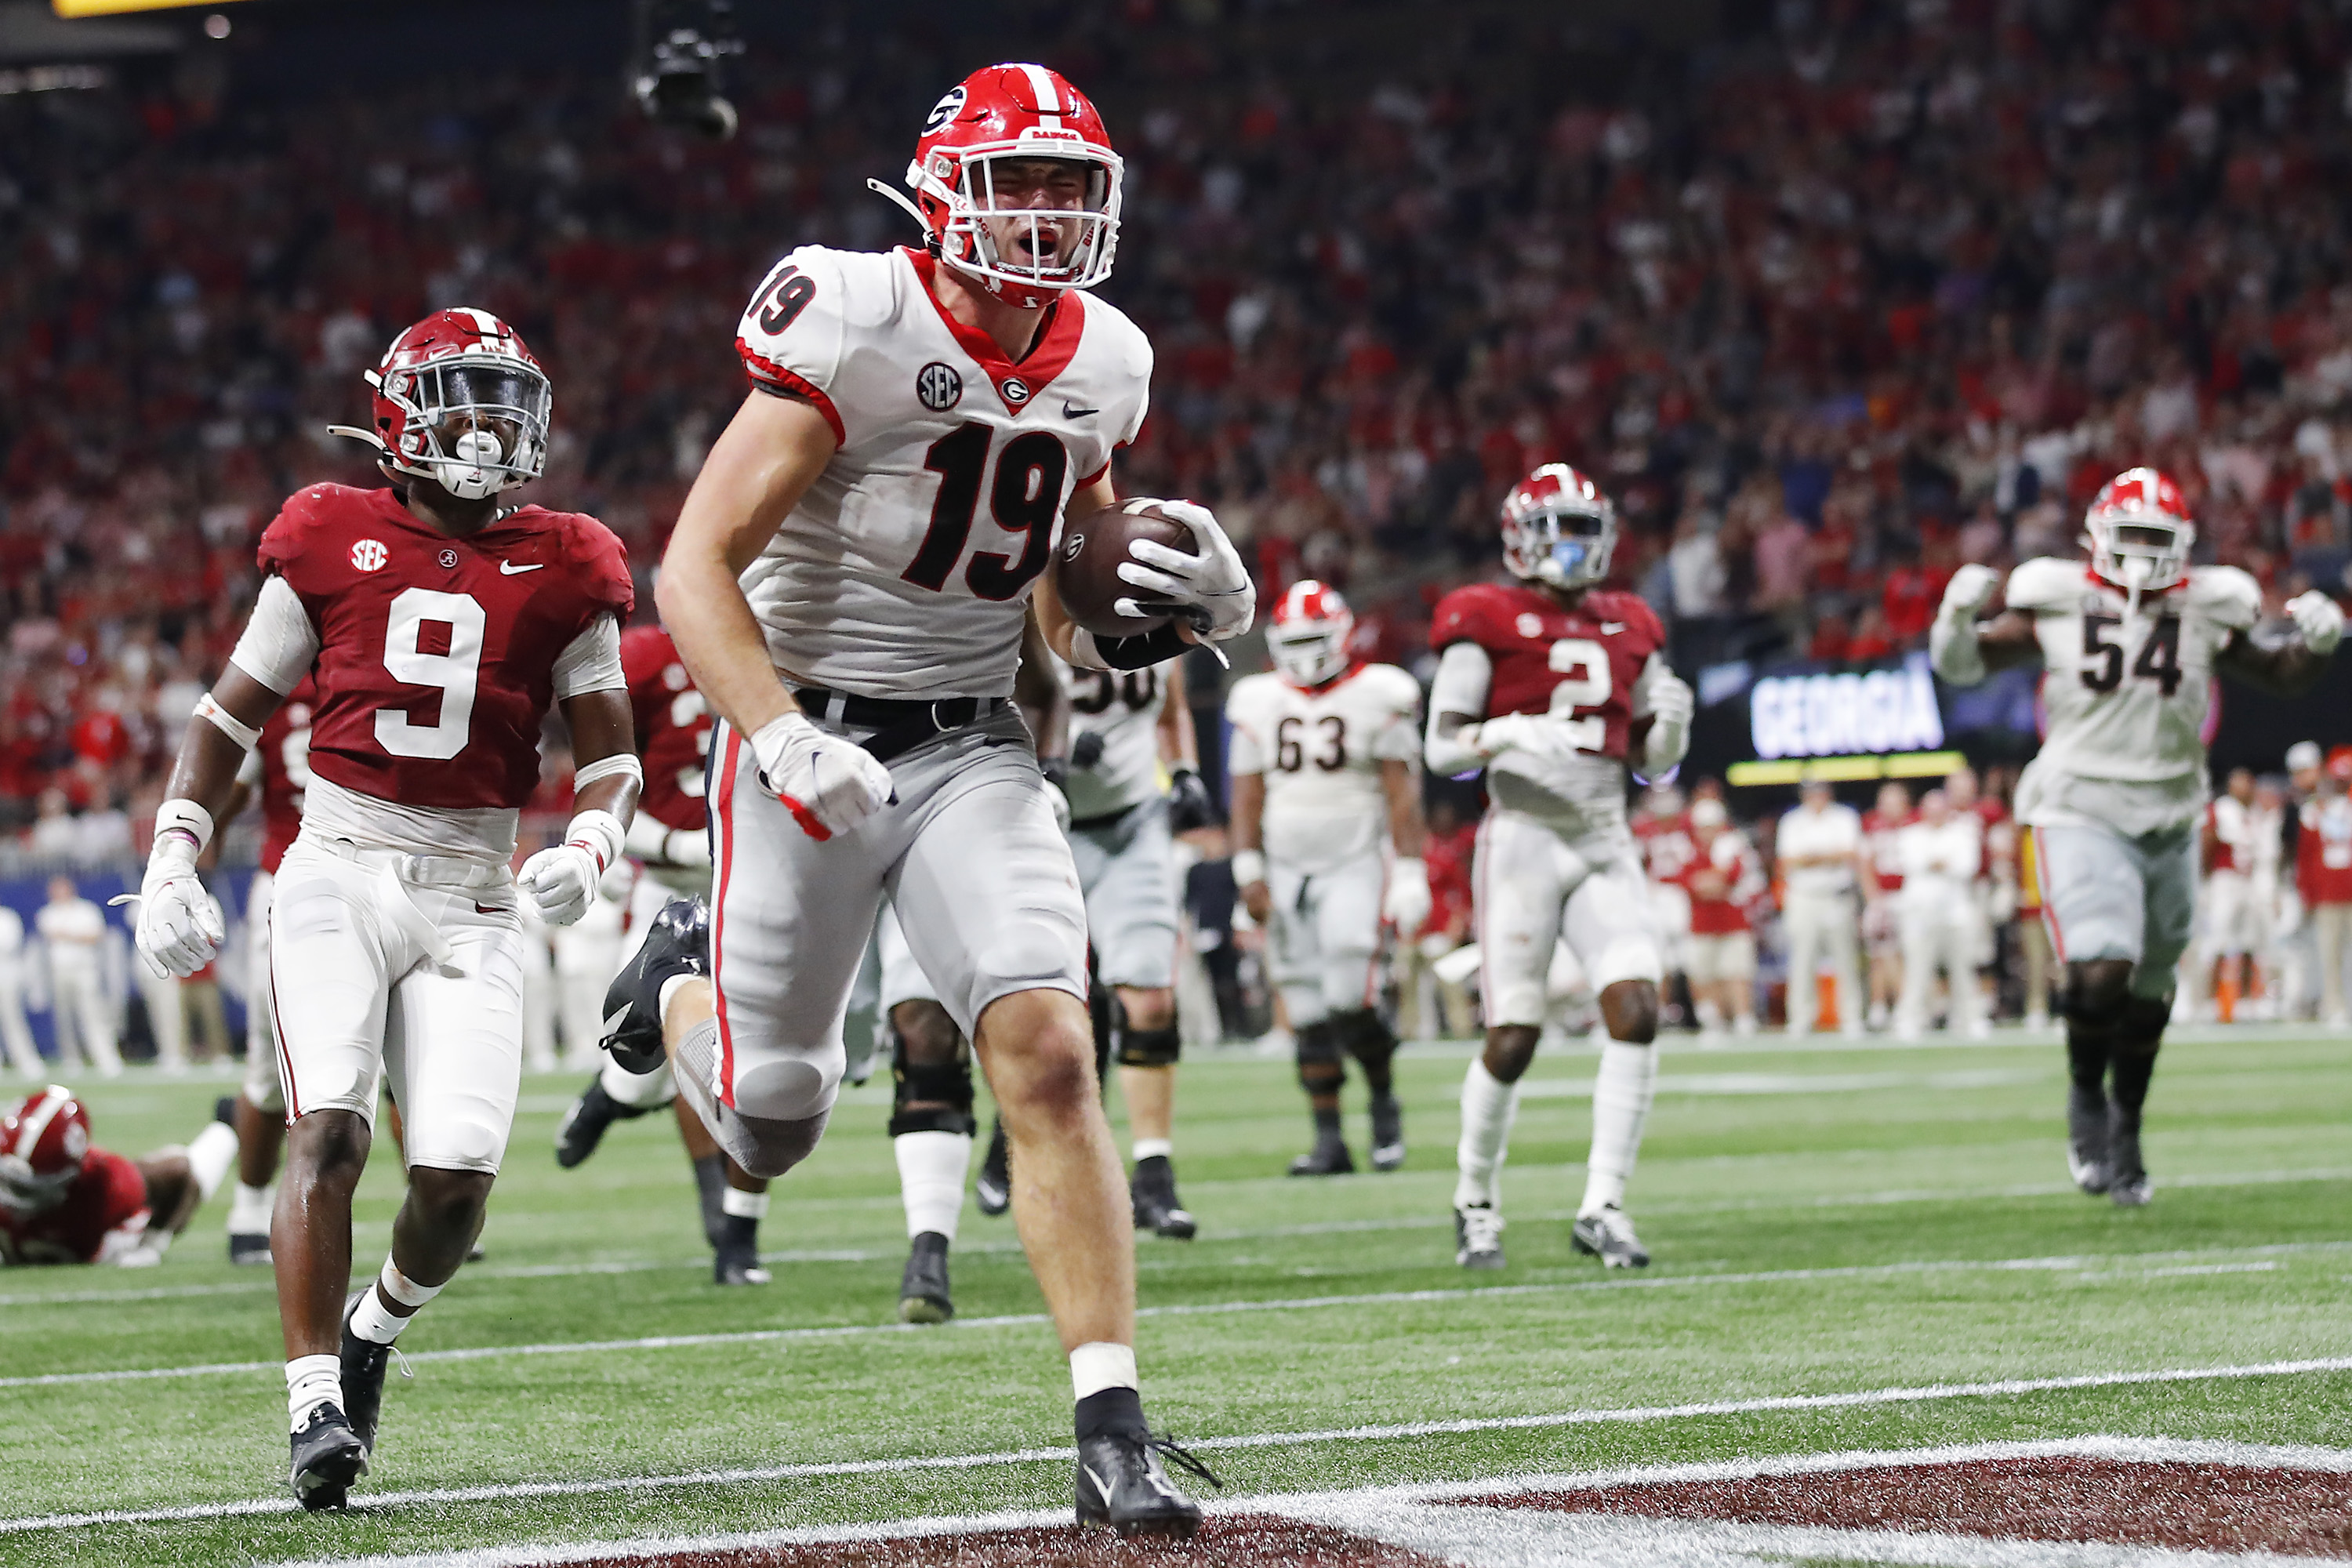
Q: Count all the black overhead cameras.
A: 1